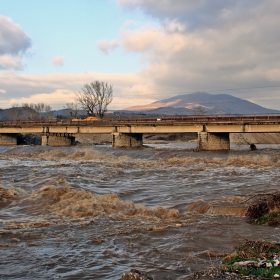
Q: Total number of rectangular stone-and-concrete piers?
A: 4